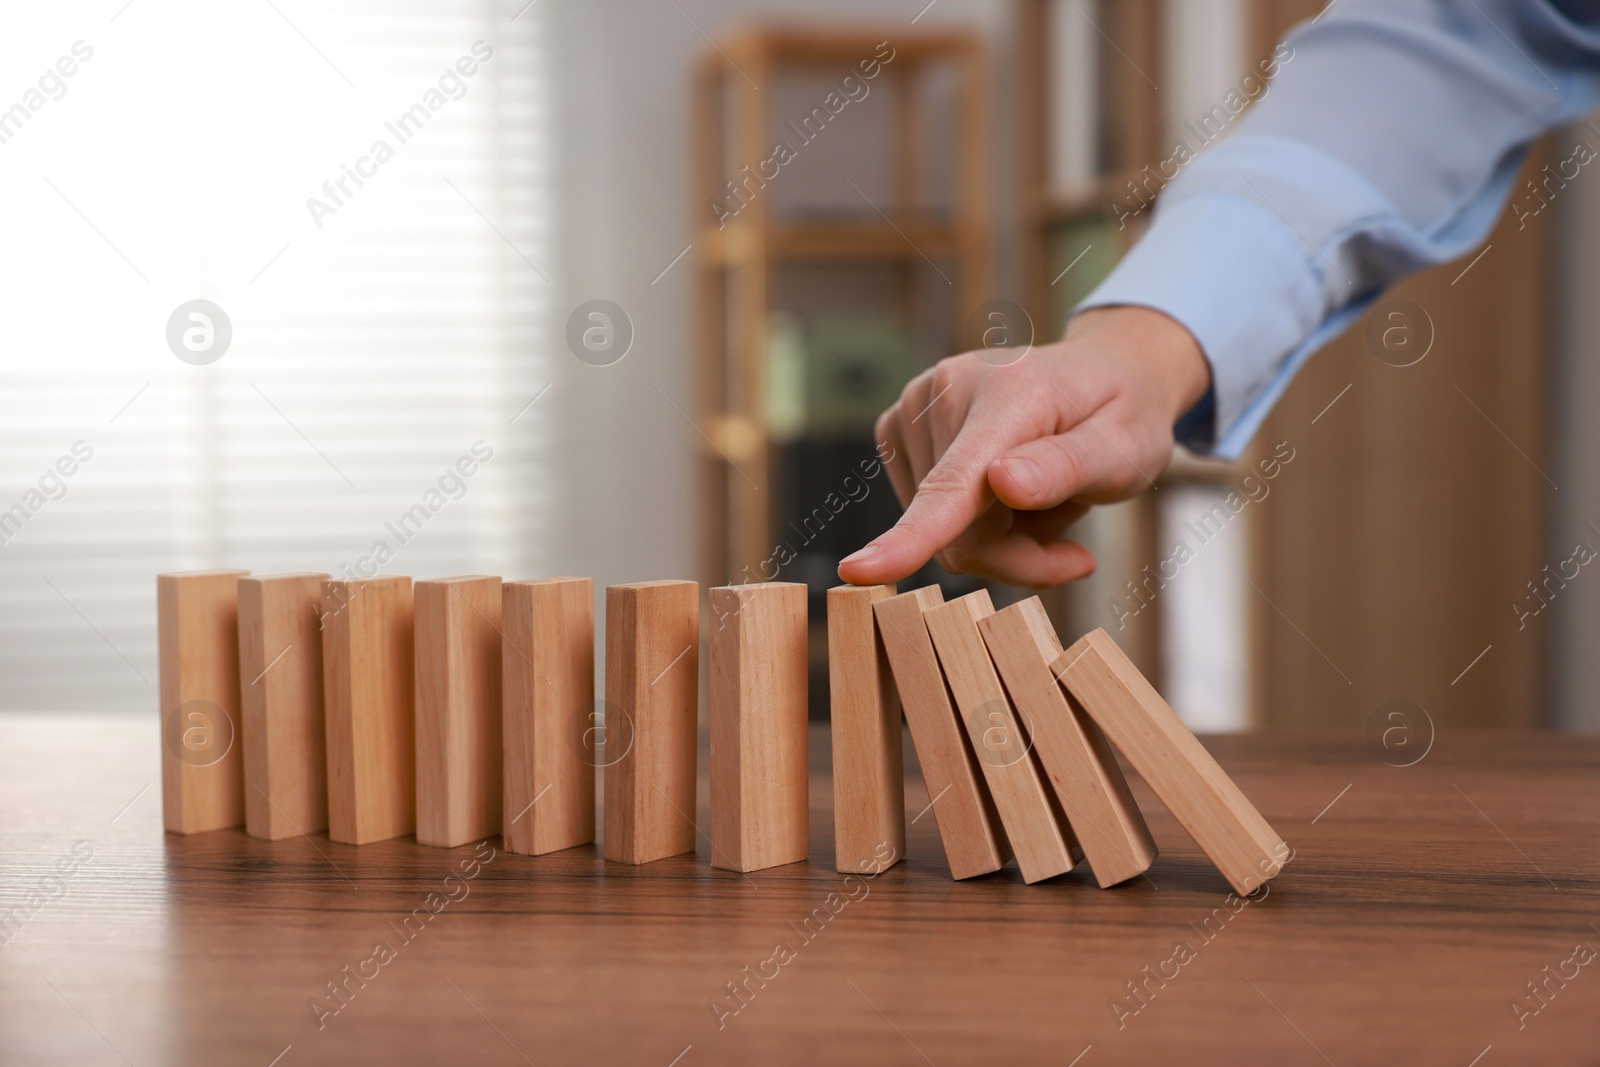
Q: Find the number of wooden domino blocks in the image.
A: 12